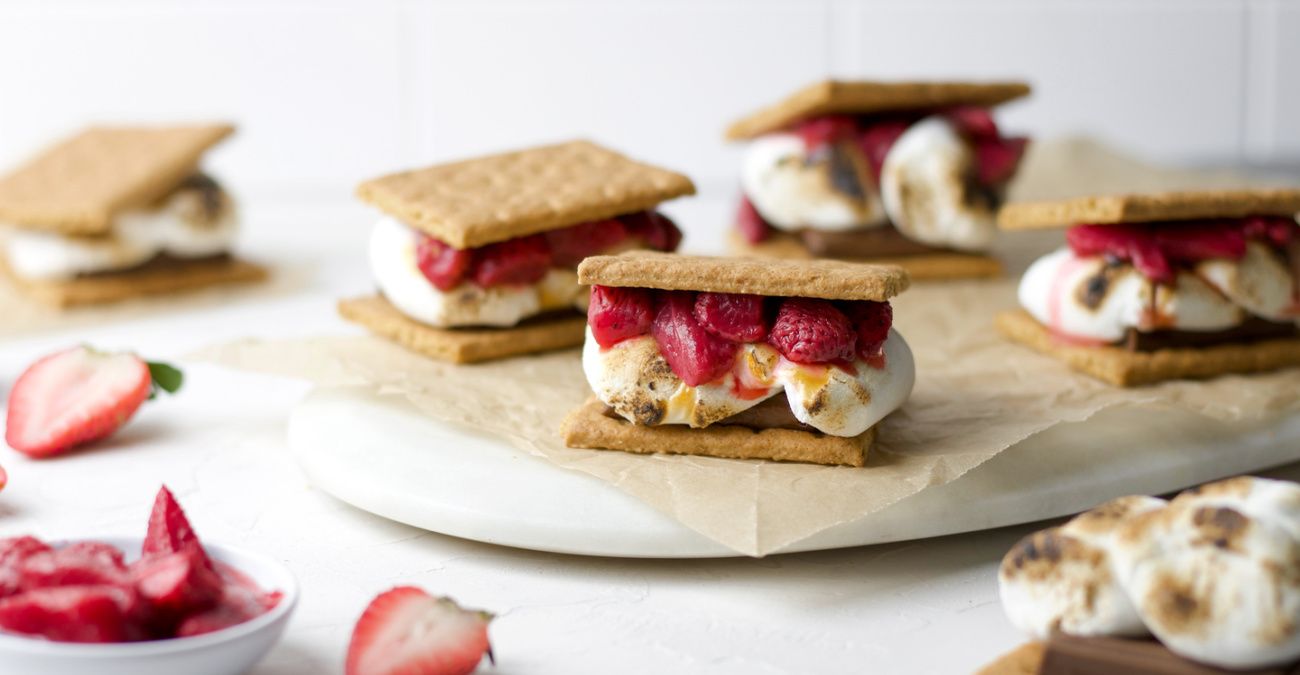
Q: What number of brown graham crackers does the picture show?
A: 11